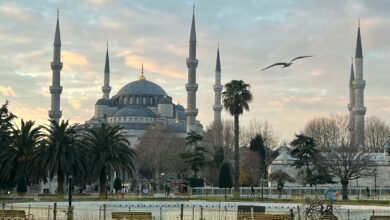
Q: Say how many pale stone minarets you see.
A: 6